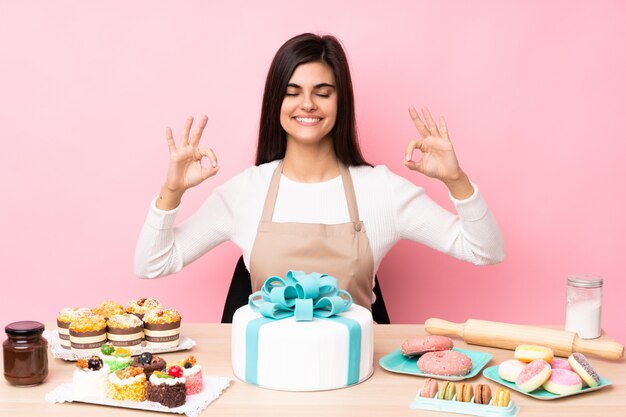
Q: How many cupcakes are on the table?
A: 12